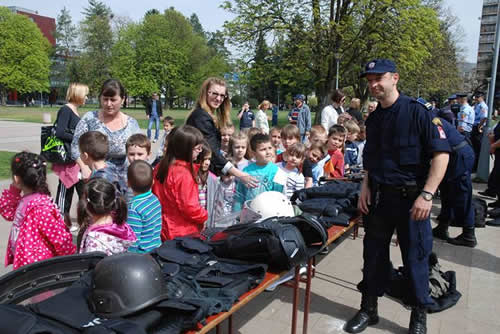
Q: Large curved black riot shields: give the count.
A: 1